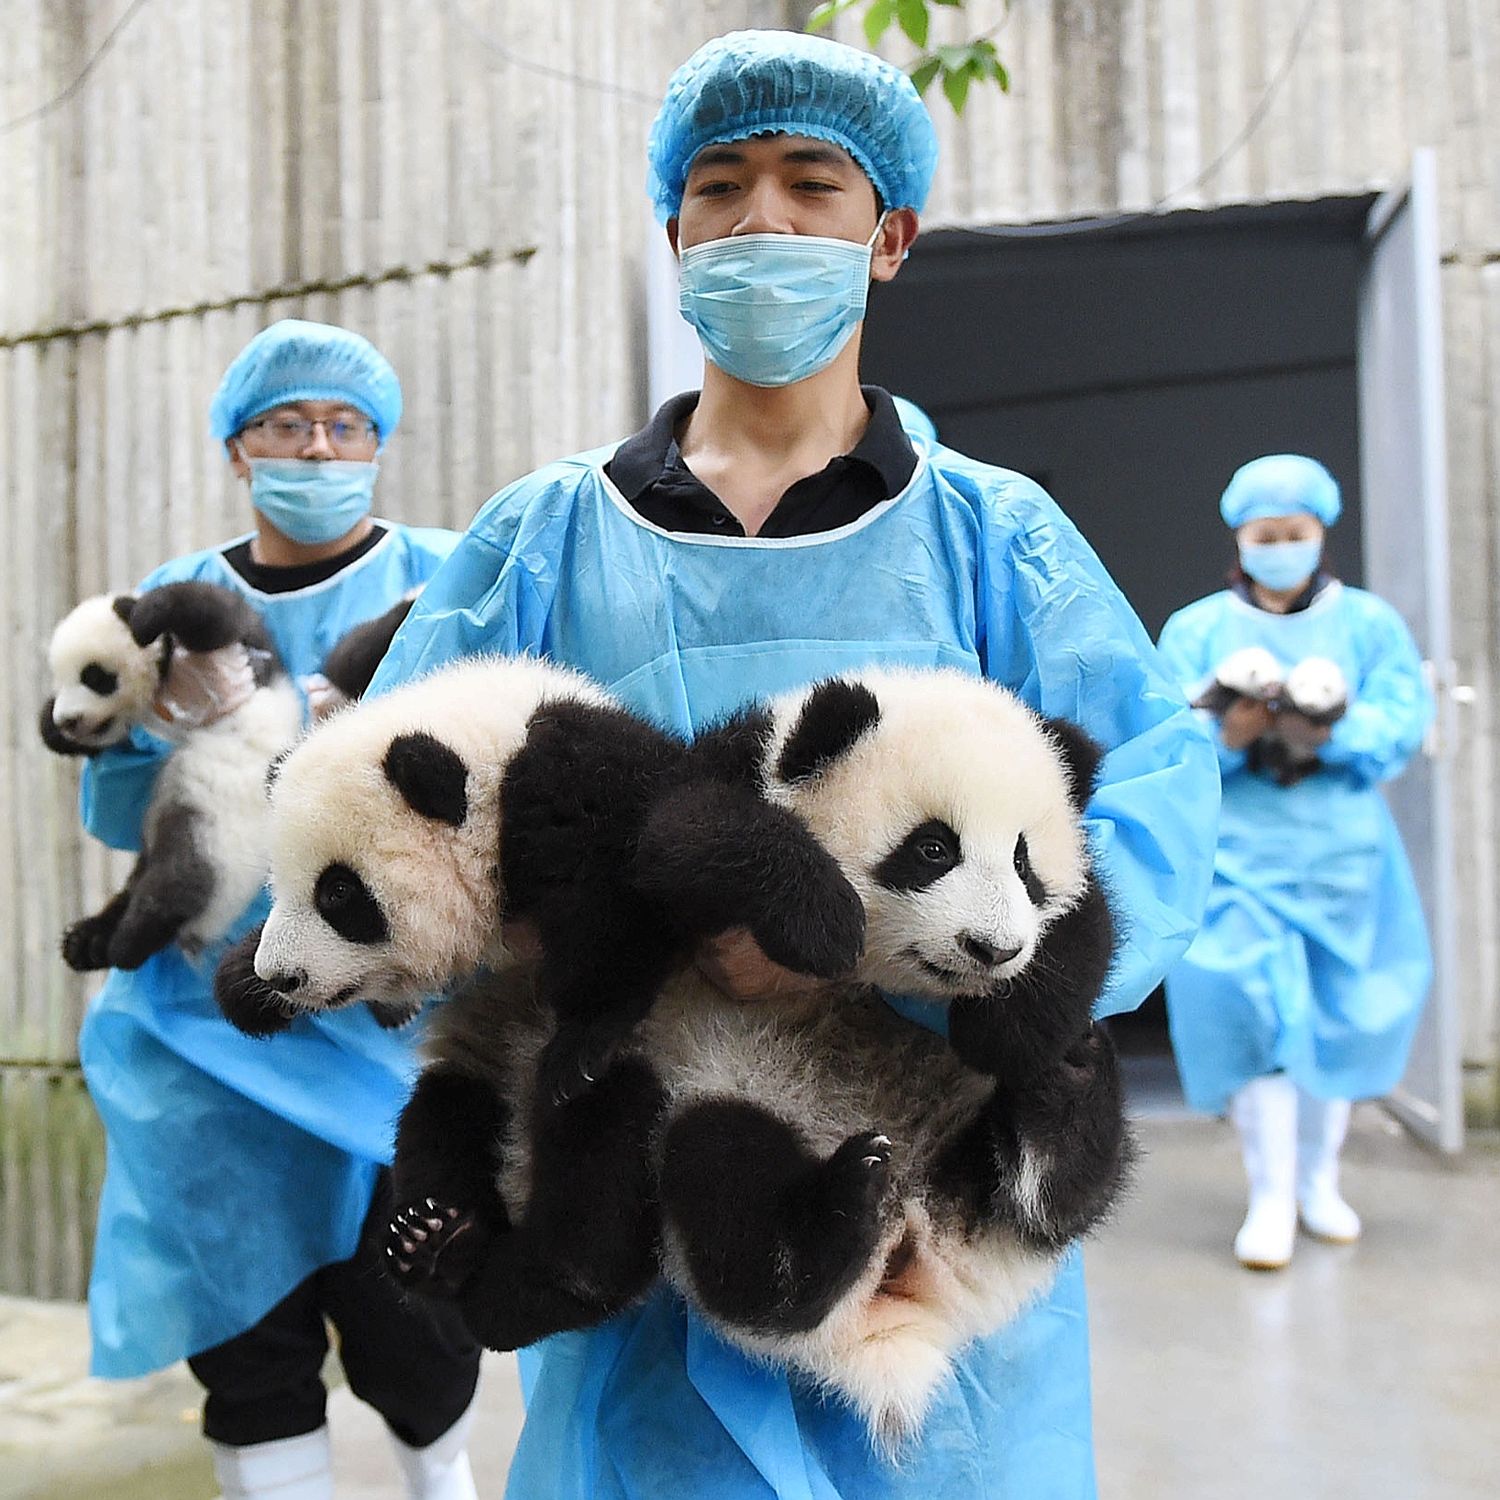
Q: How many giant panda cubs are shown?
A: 6